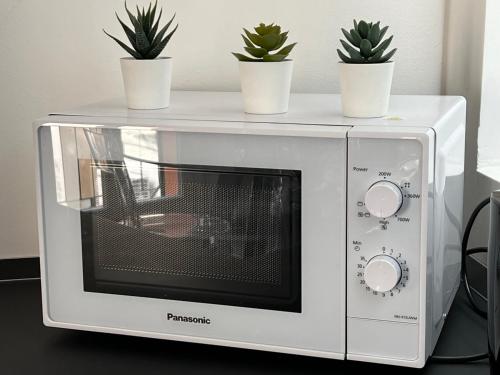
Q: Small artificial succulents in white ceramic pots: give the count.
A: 3